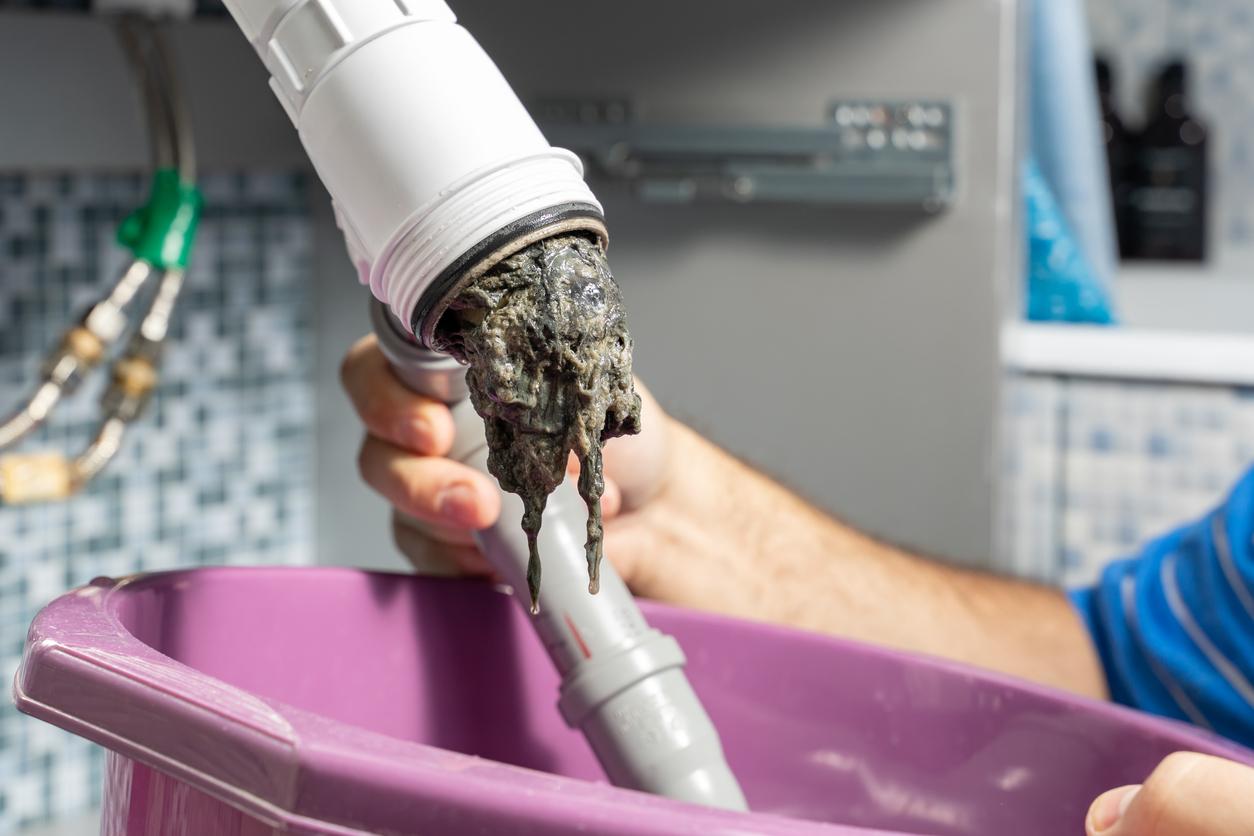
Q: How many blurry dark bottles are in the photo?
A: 2